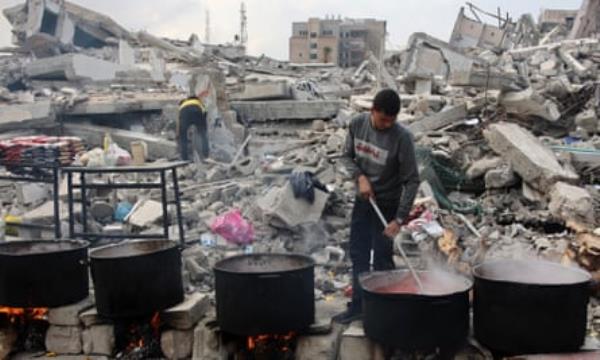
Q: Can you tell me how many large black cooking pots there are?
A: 5